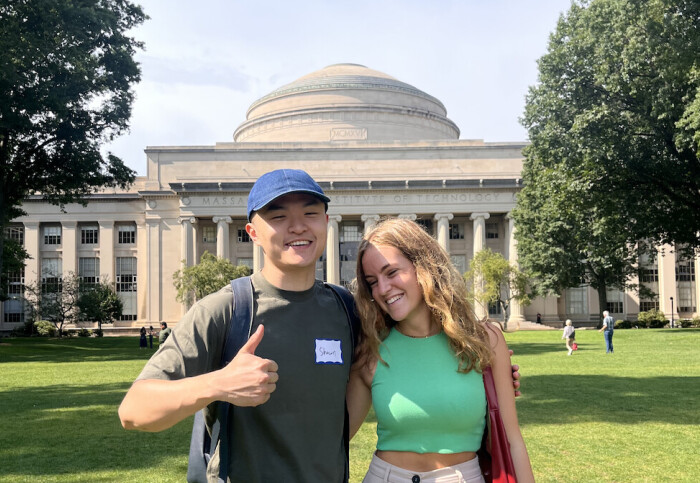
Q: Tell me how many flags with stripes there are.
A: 0